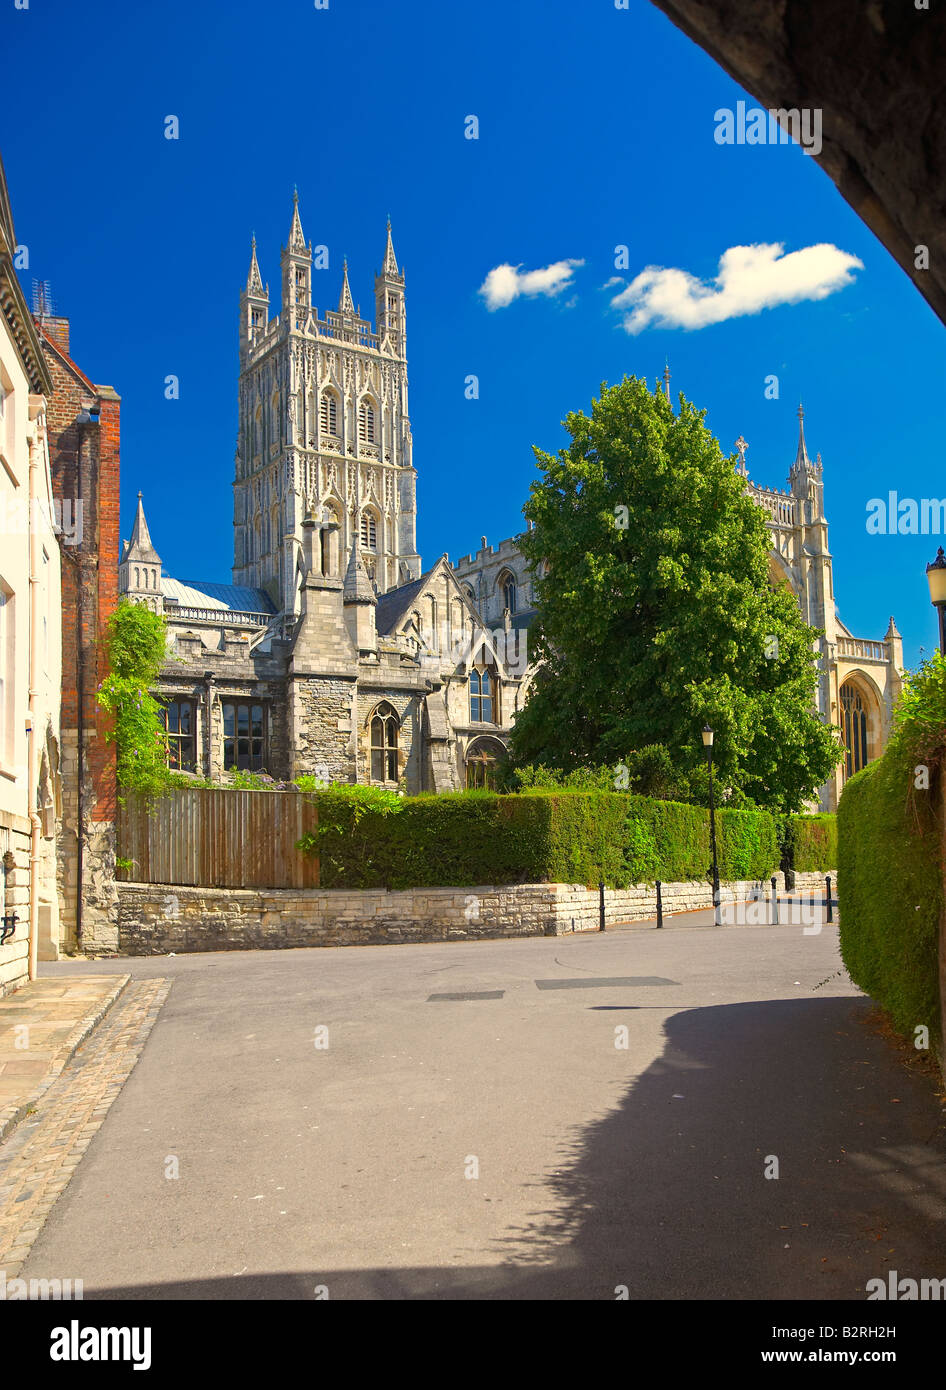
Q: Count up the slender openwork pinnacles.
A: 4